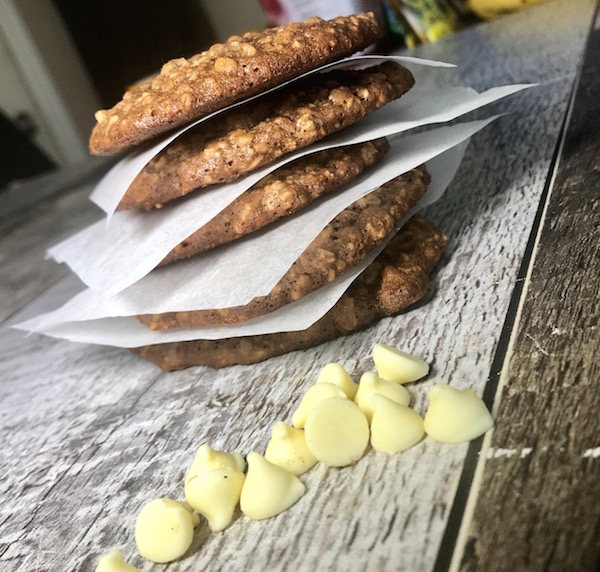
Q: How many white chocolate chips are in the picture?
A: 13